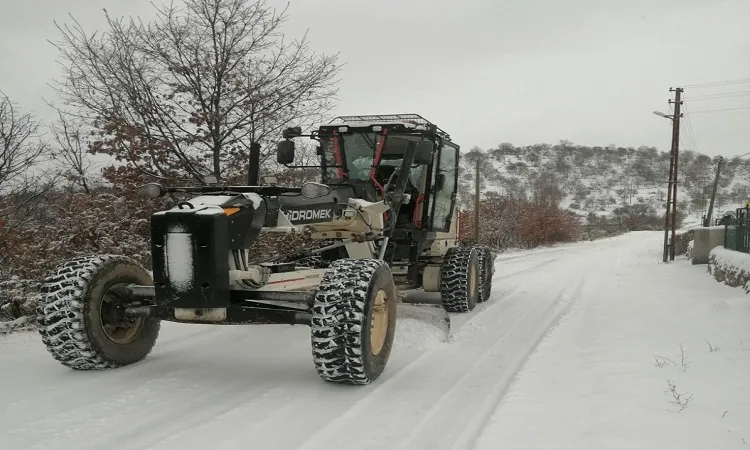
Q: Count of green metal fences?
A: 1